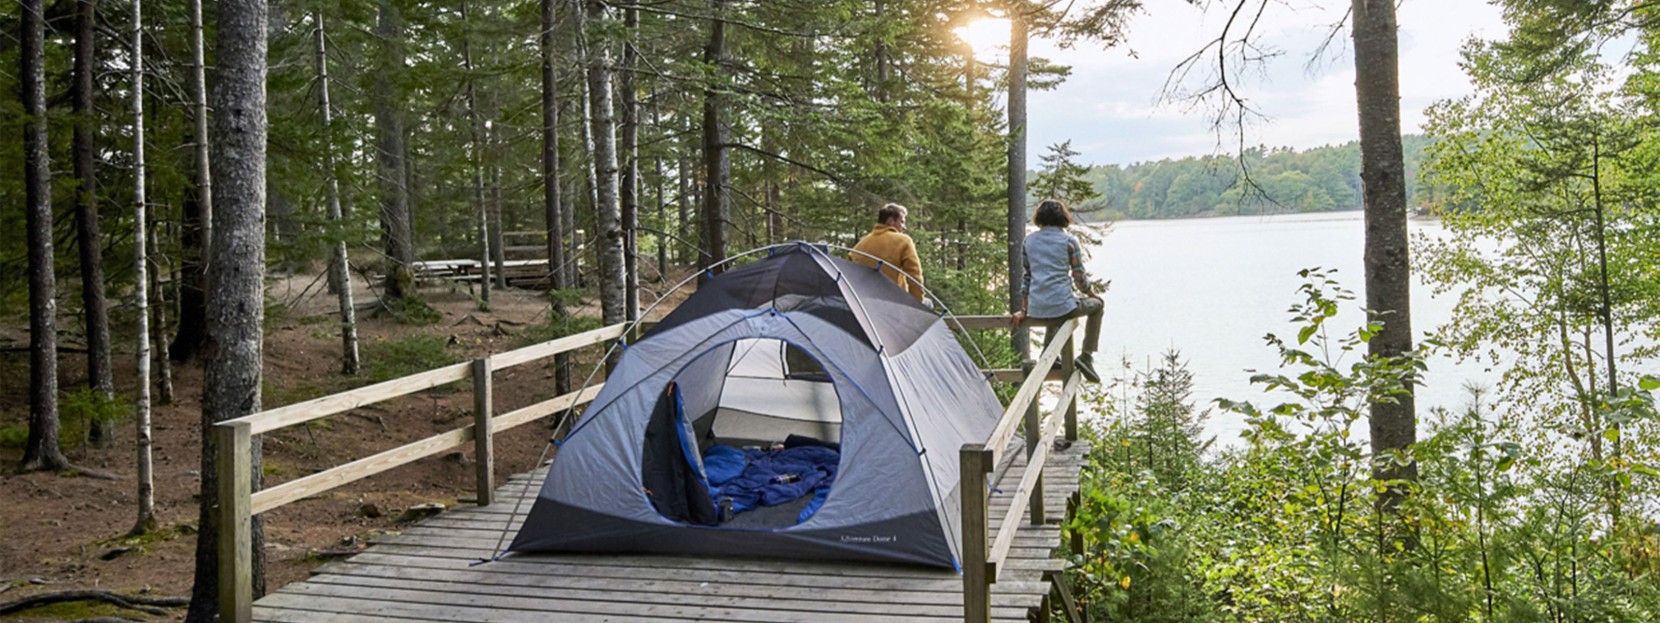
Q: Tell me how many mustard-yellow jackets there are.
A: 1